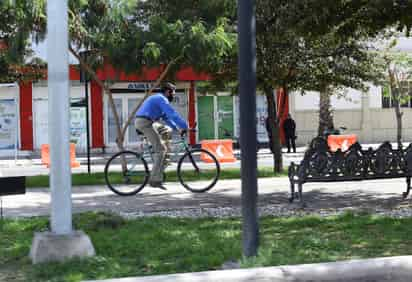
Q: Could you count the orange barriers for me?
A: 3